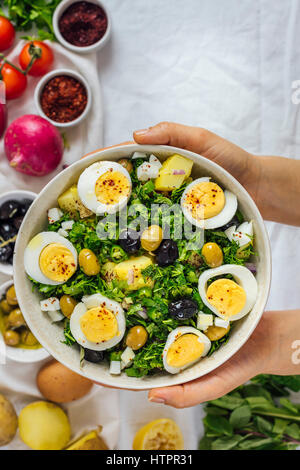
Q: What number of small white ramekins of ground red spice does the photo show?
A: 2